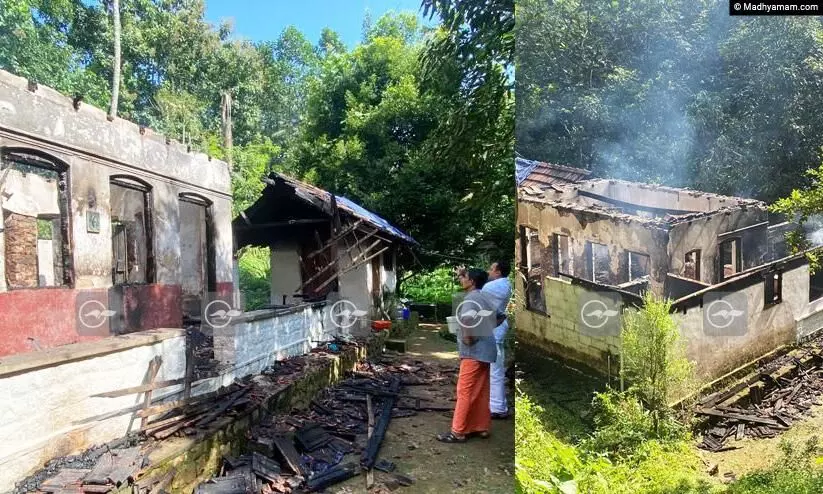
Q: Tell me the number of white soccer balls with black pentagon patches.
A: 0